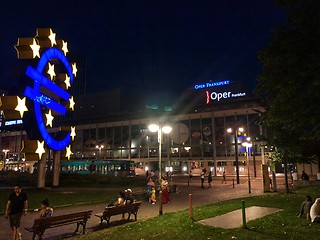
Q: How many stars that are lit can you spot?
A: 12